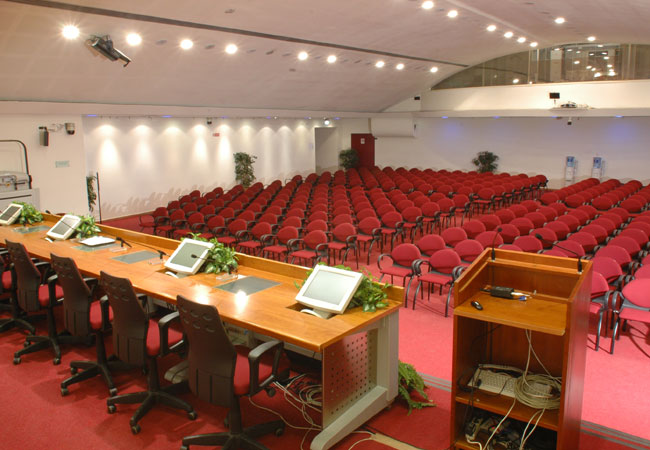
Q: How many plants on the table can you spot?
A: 4